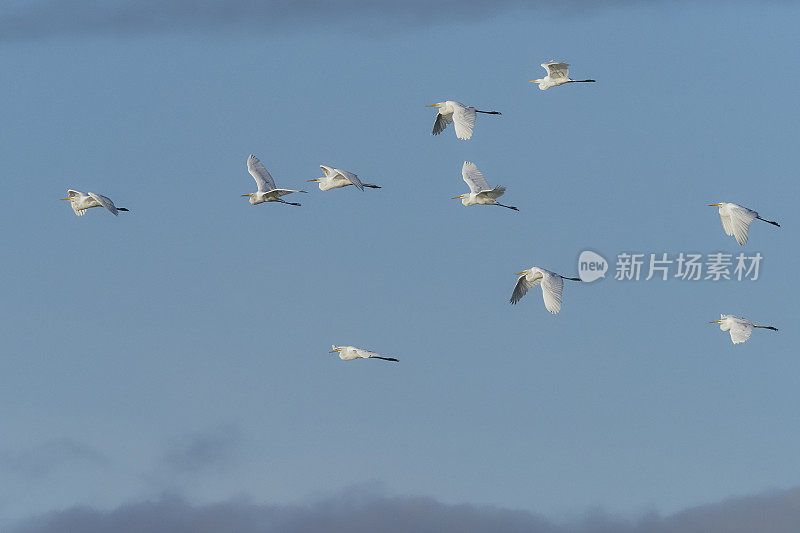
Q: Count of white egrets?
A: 10